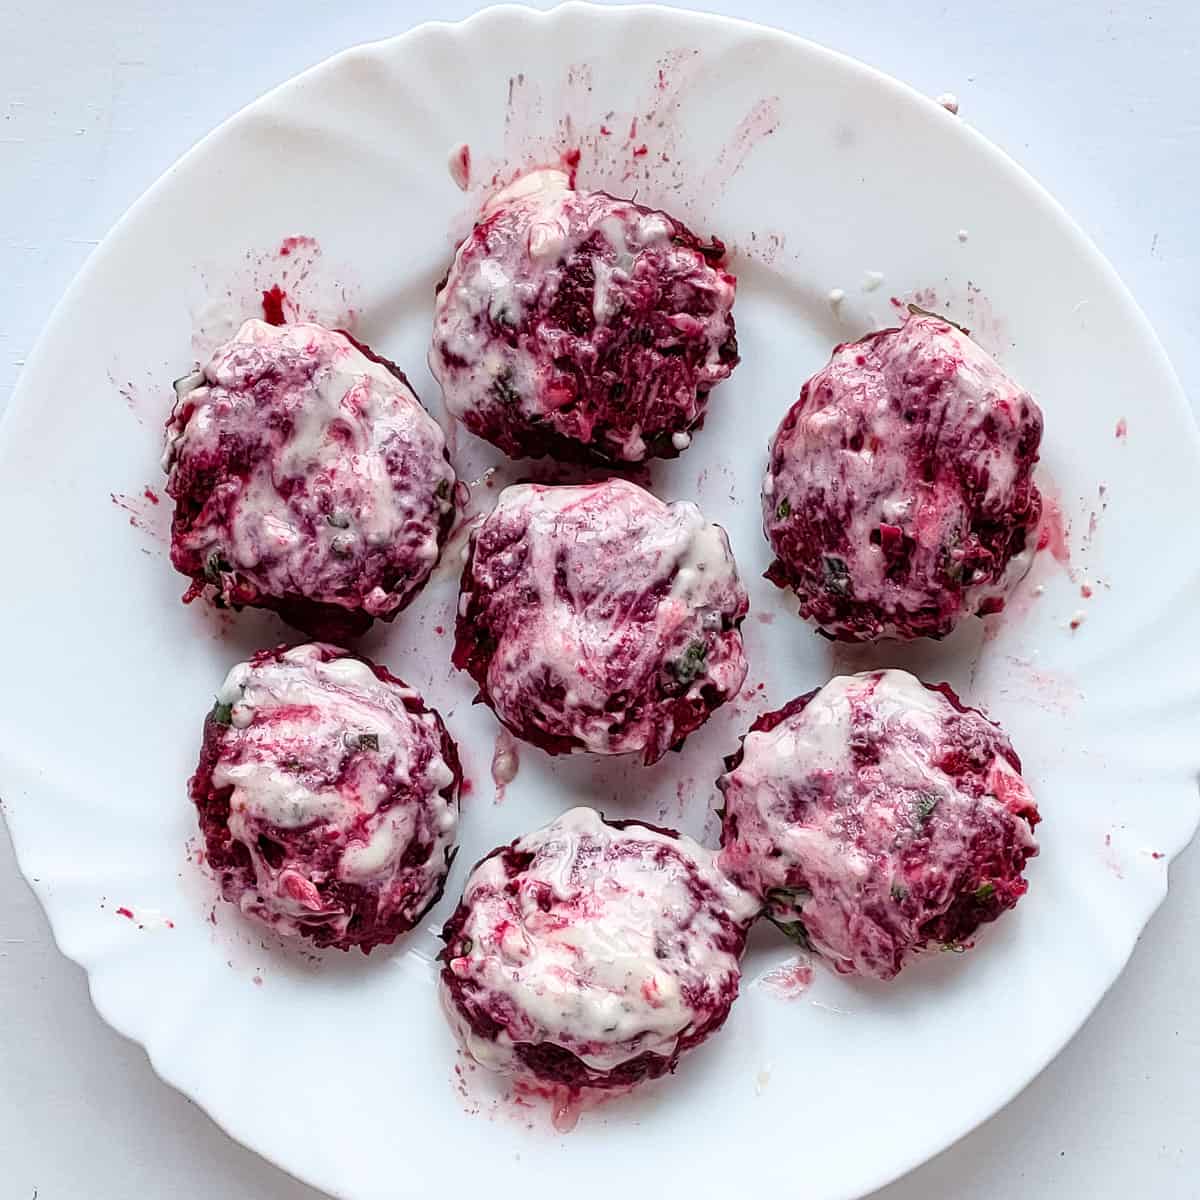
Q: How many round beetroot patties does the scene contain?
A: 7